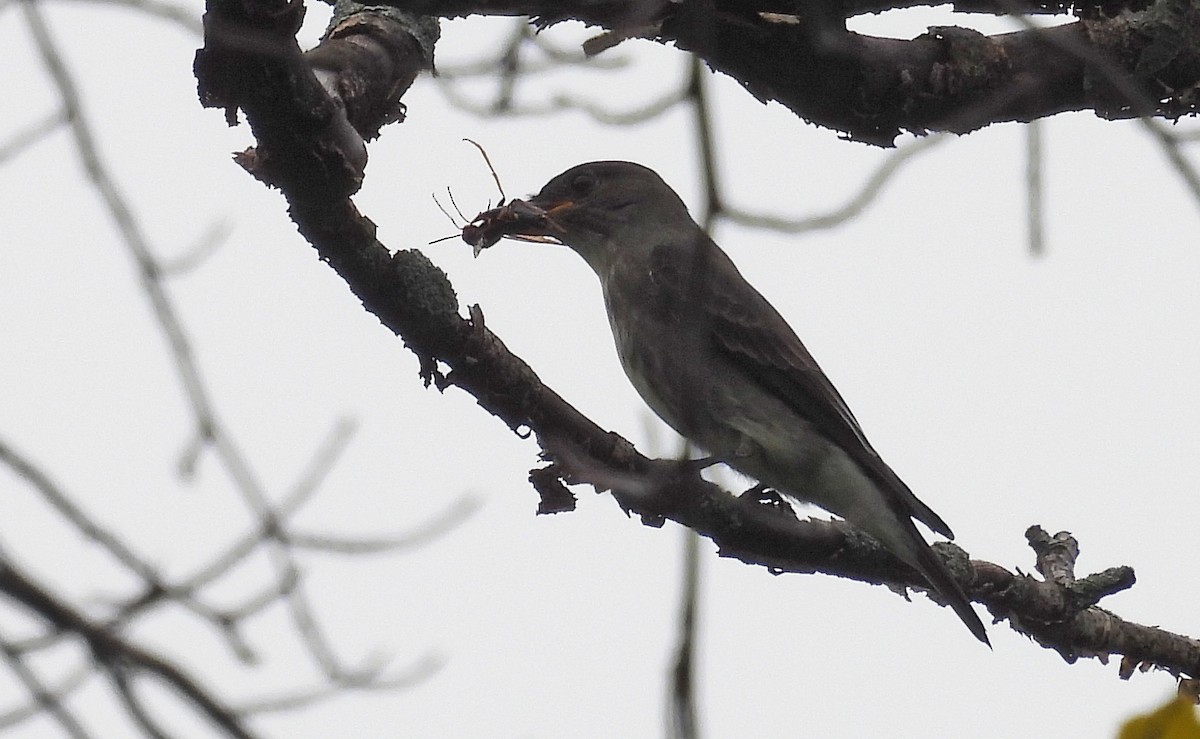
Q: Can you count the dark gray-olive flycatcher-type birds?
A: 1